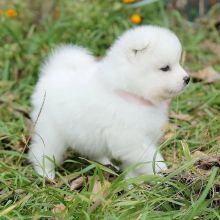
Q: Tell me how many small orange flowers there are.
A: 3